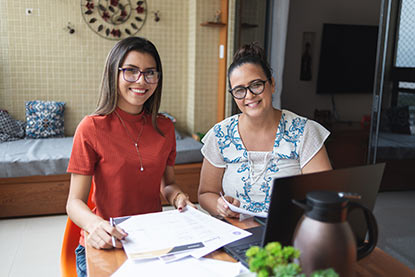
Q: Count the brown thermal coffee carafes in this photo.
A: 1